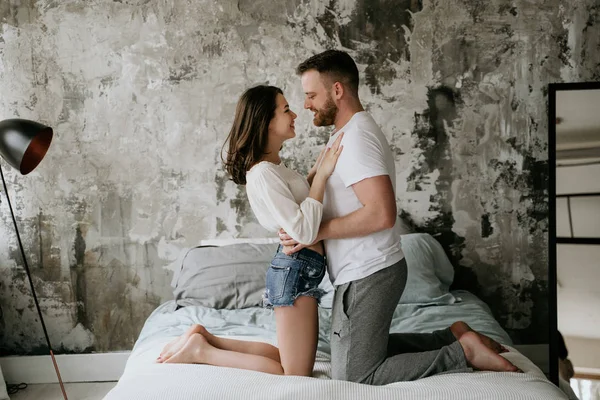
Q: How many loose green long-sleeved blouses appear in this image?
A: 0